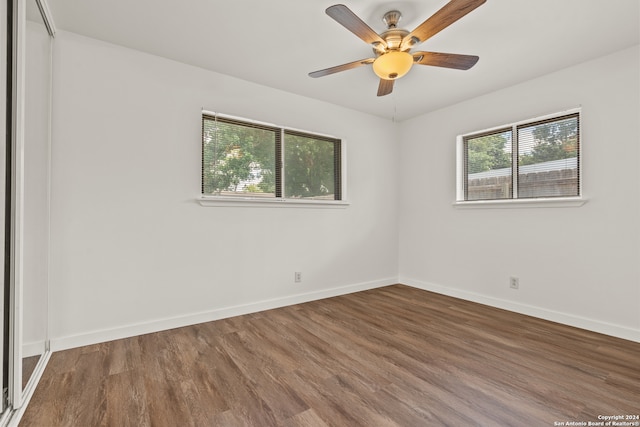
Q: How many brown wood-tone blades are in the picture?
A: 5